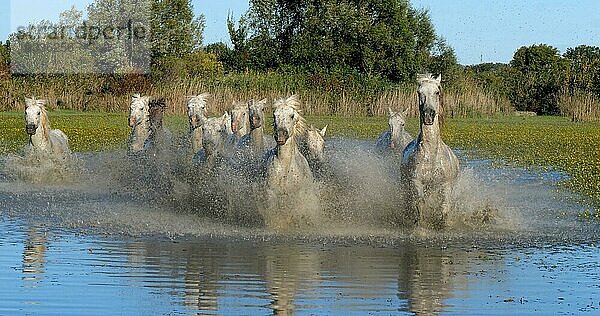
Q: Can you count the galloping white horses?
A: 10